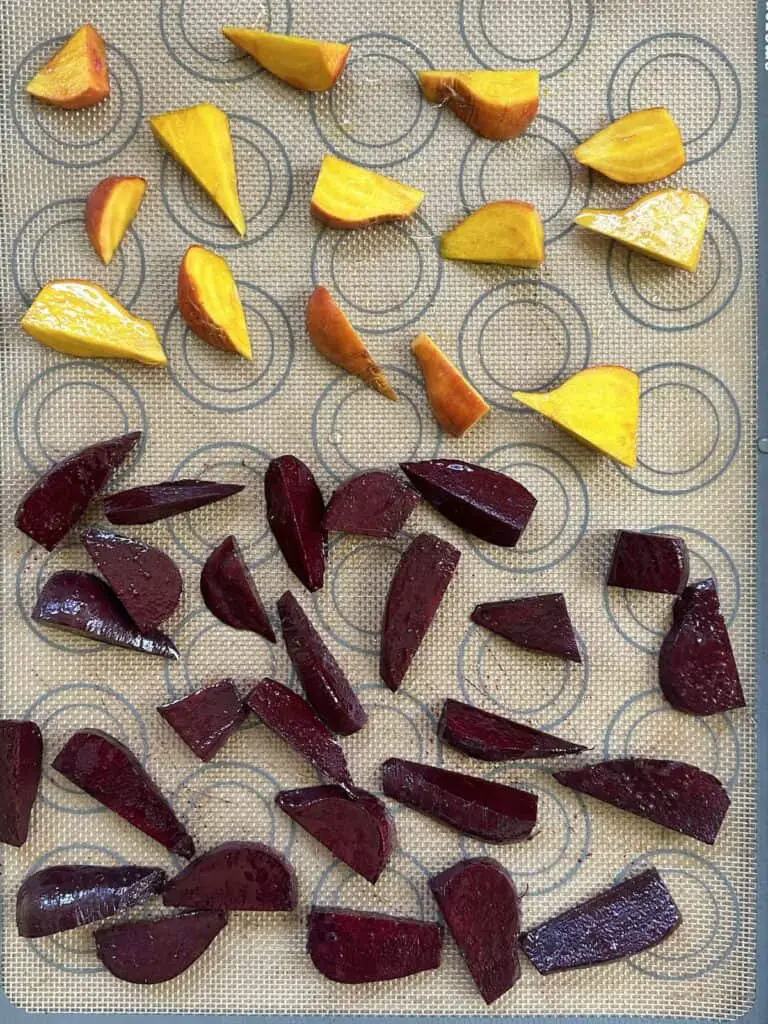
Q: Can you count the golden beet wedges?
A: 14